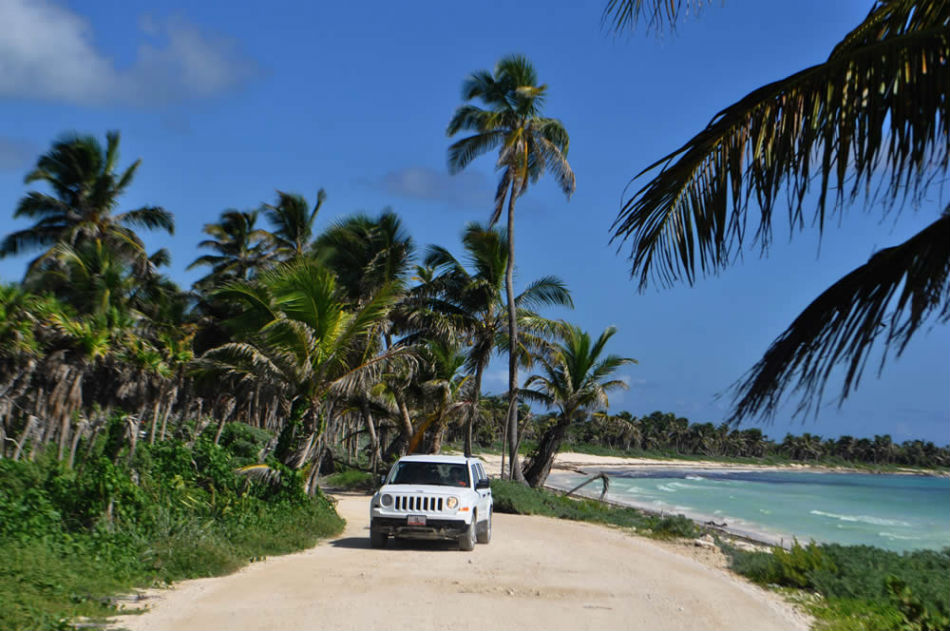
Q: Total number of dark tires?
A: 3